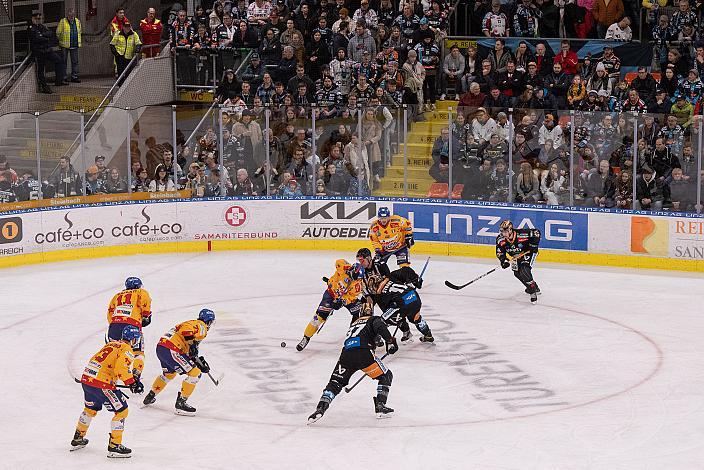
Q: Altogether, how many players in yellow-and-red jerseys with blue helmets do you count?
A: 5